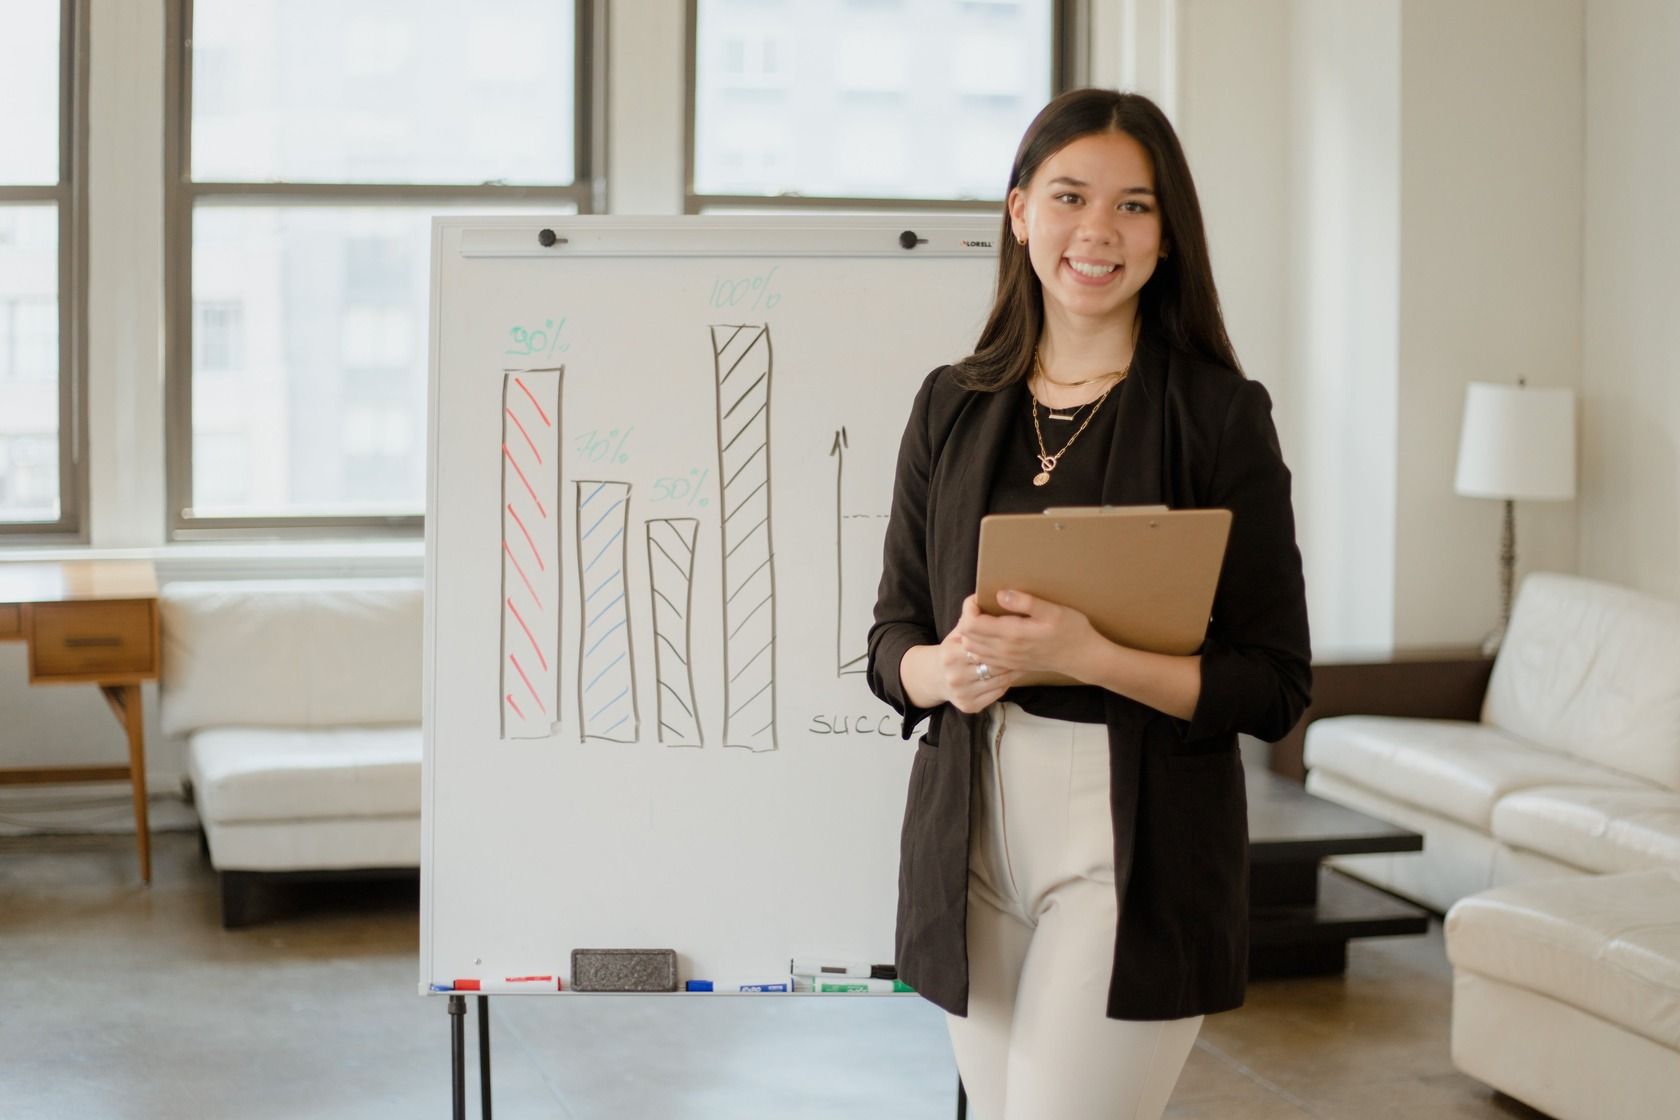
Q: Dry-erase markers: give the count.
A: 4